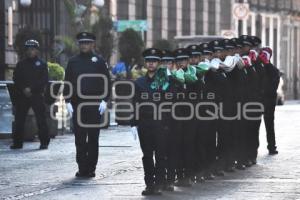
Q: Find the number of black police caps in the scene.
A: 12